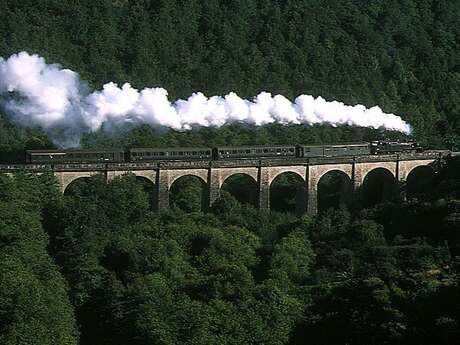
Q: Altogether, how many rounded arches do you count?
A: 8